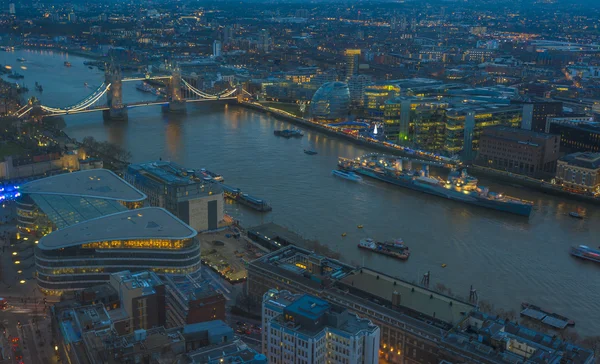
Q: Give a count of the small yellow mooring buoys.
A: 3